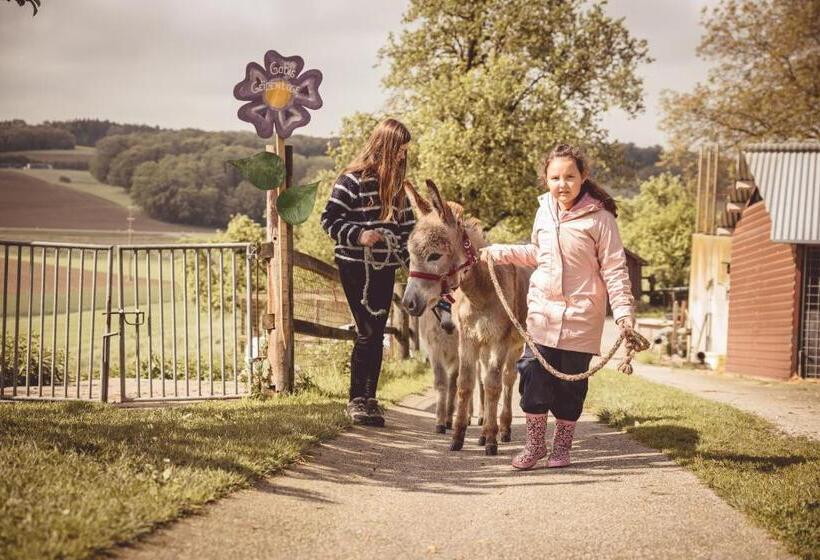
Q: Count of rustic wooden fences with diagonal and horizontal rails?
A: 1